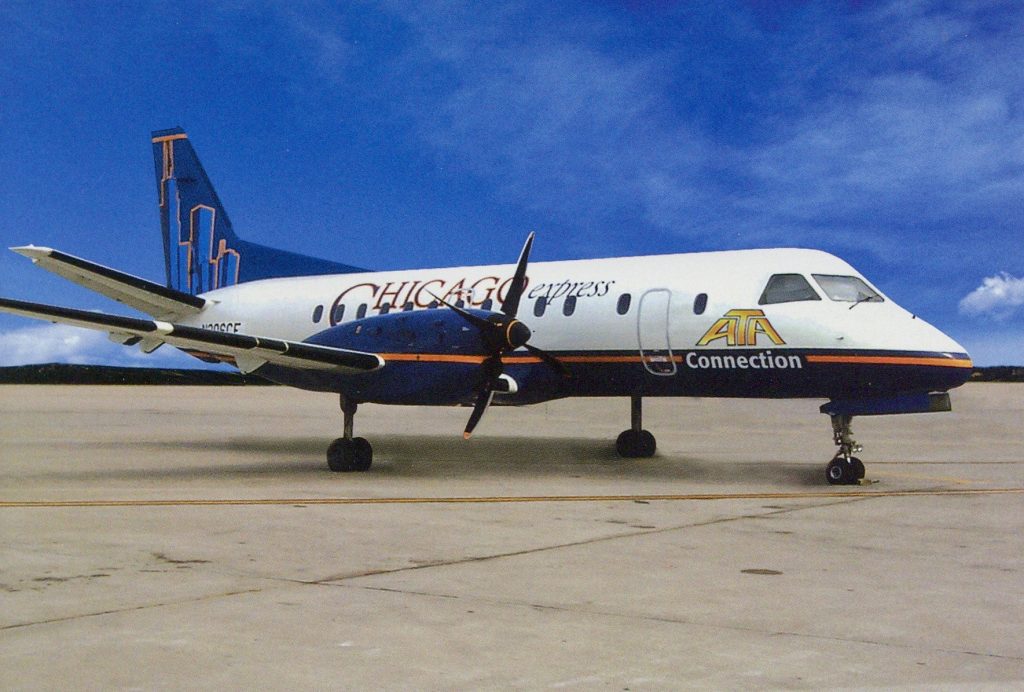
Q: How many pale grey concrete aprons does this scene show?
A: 1